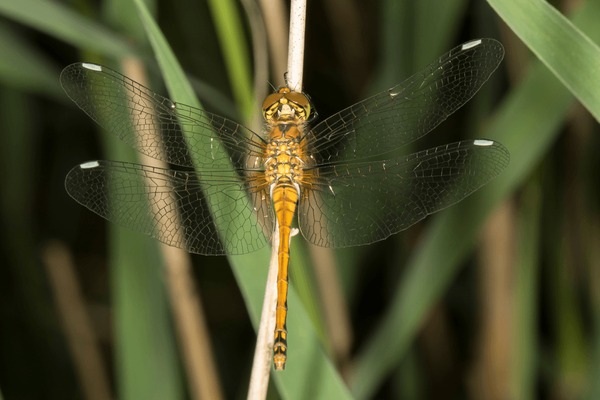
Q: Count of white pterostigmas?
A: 4